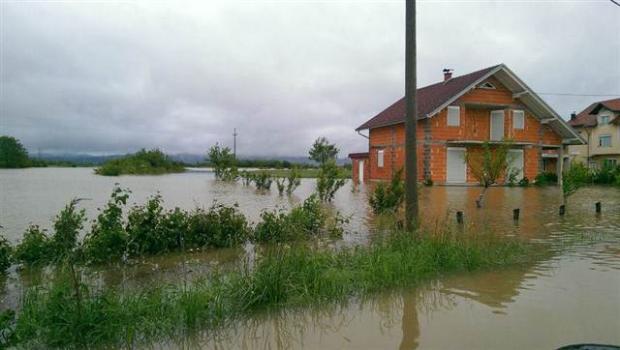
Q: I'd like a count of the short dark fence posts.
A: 4